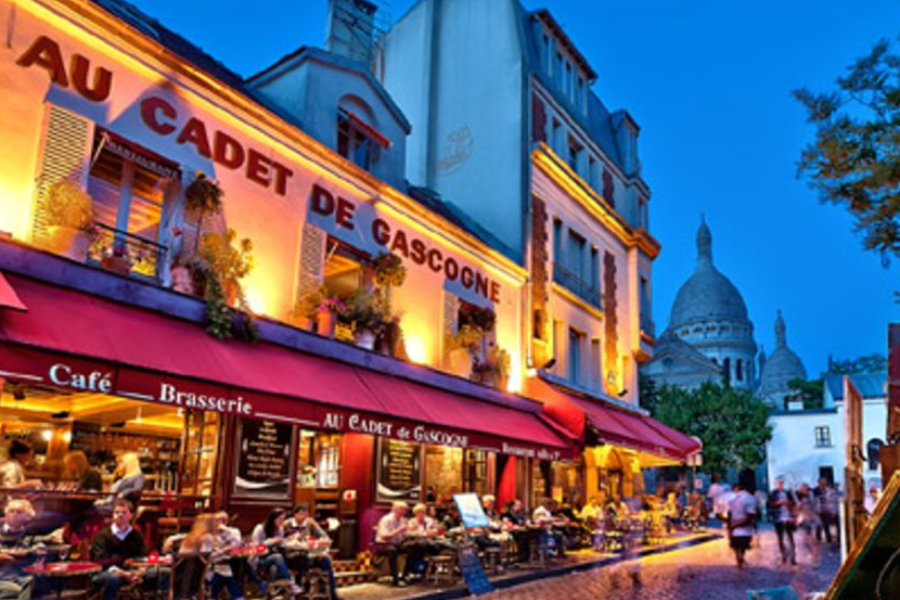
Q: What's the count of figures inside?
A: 3